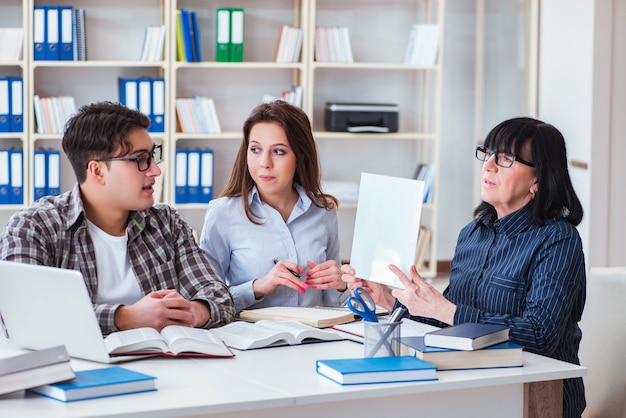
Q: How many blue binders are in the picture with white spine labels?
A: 15